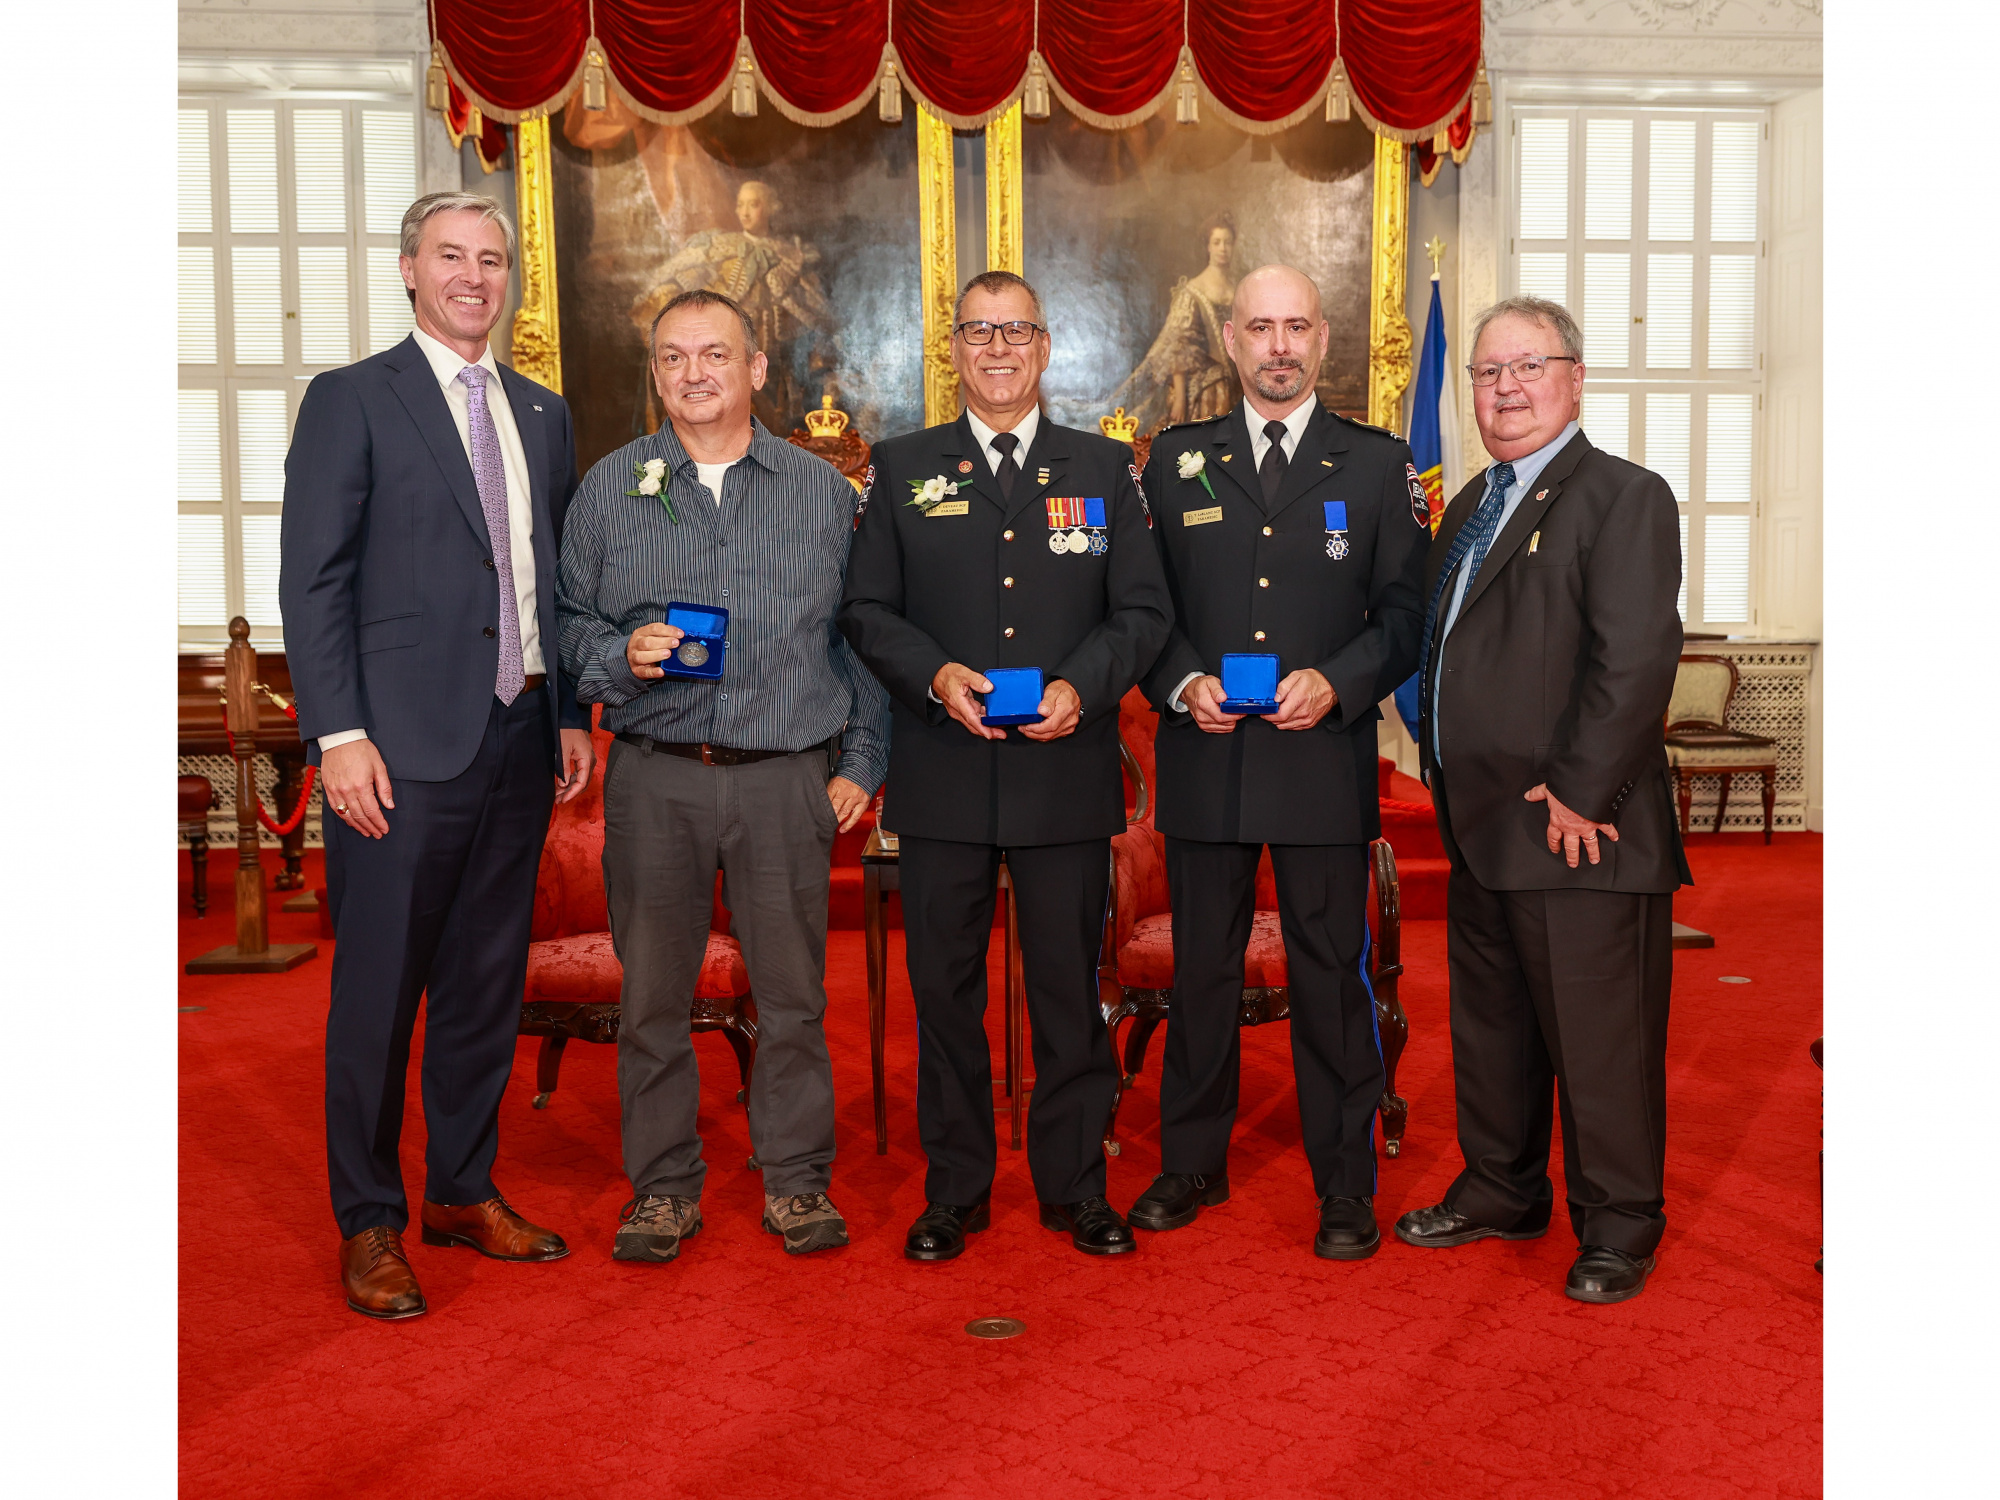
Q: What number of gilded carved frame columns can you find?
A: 4